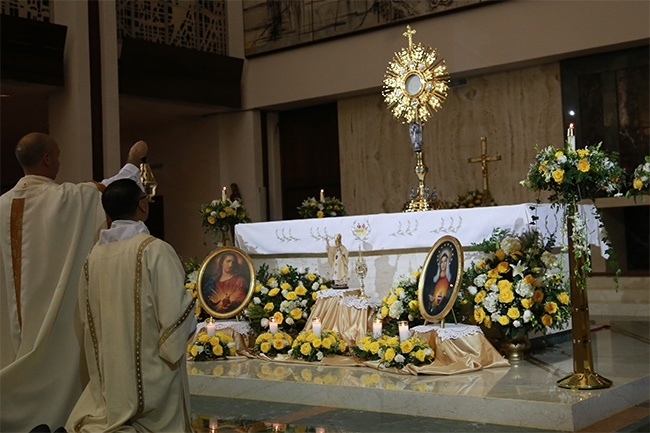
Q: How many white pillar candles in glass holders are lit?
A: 5